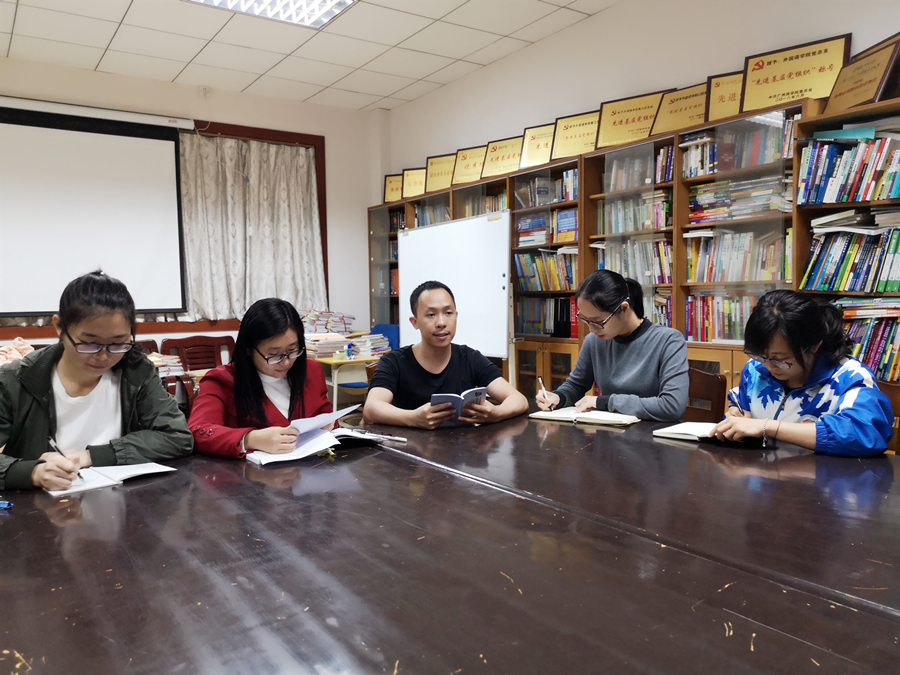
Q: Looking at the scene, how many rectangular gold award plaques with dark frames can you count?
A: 13